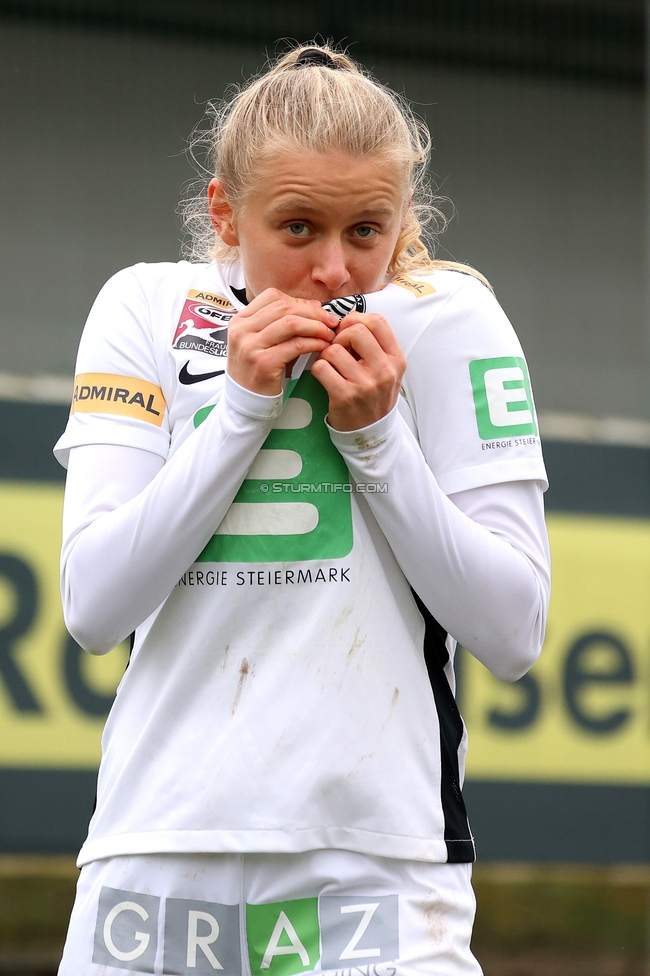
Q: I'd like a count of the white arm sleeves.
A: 2